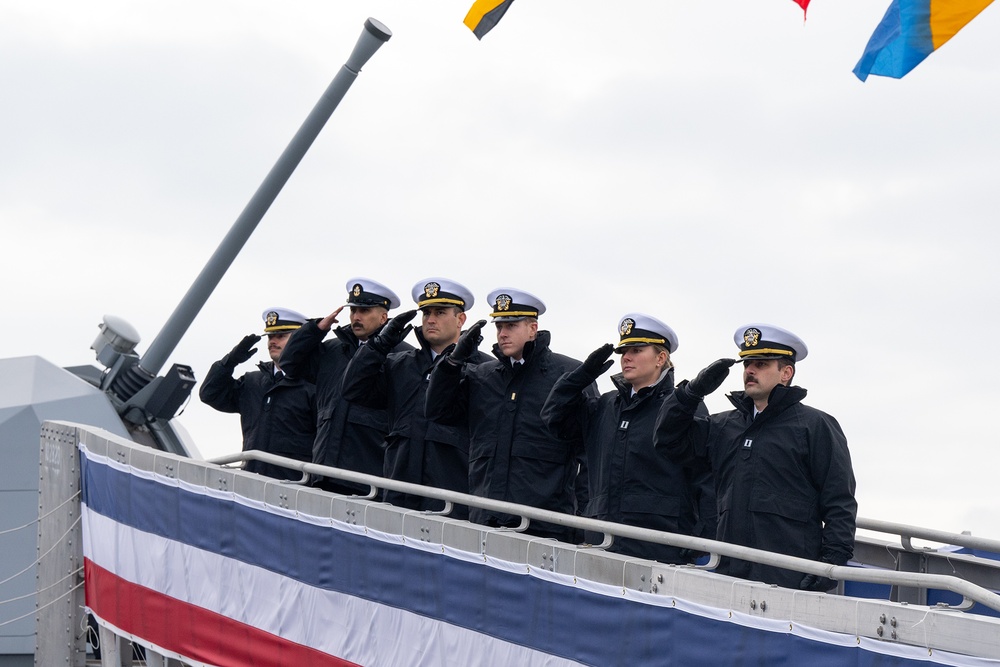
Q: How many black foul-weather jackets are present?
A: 6